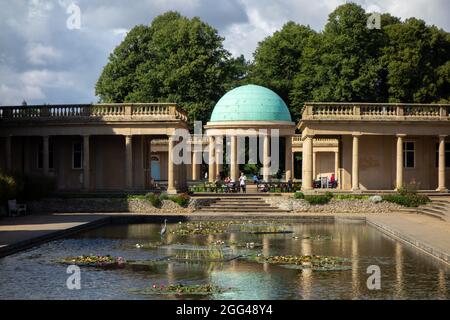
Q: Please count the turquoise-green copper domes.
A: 1